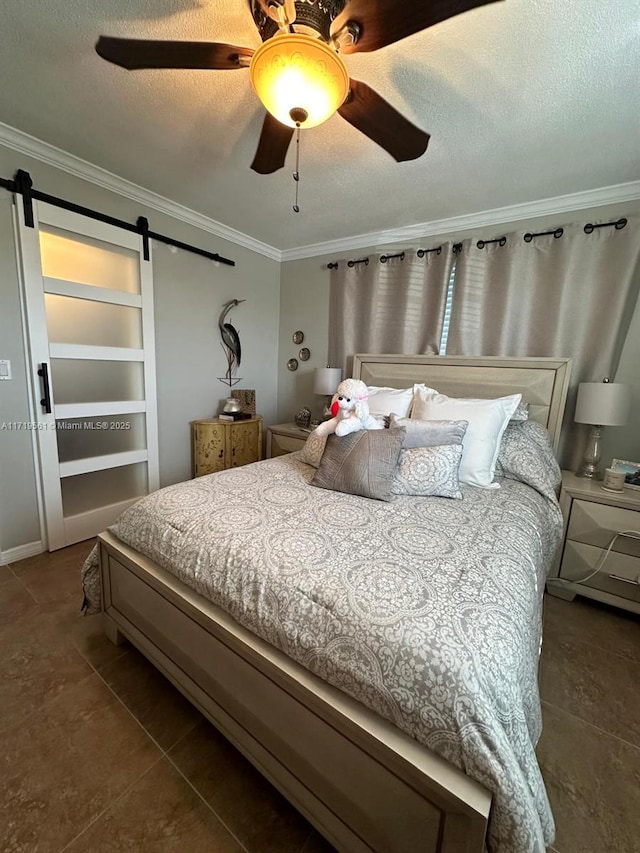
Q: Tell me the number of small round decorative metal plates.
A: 3